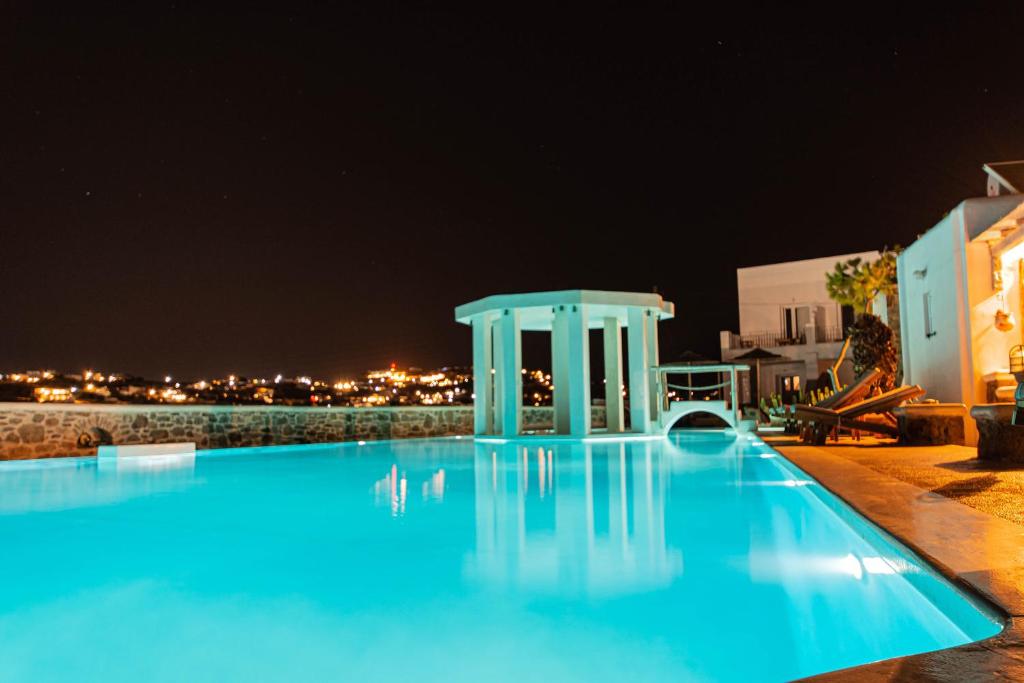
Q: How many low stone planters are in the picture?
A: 2